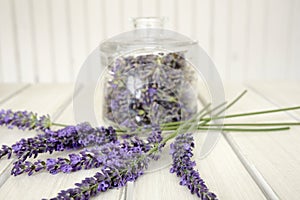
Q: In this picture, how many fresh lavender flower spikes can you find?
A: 5